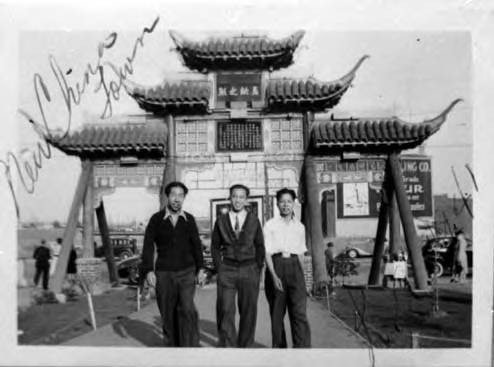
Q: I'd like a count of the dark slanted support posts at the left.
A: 2